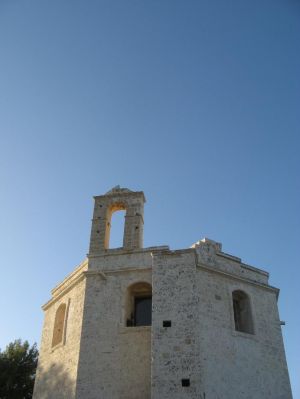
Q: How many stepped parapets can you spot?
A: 1